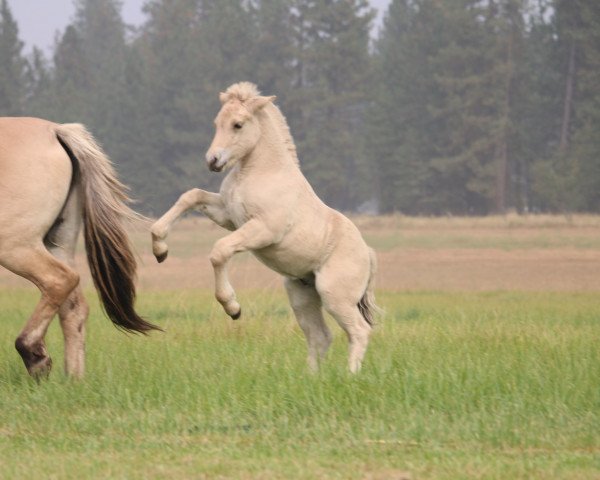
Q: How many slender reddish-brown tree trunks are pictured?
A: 2